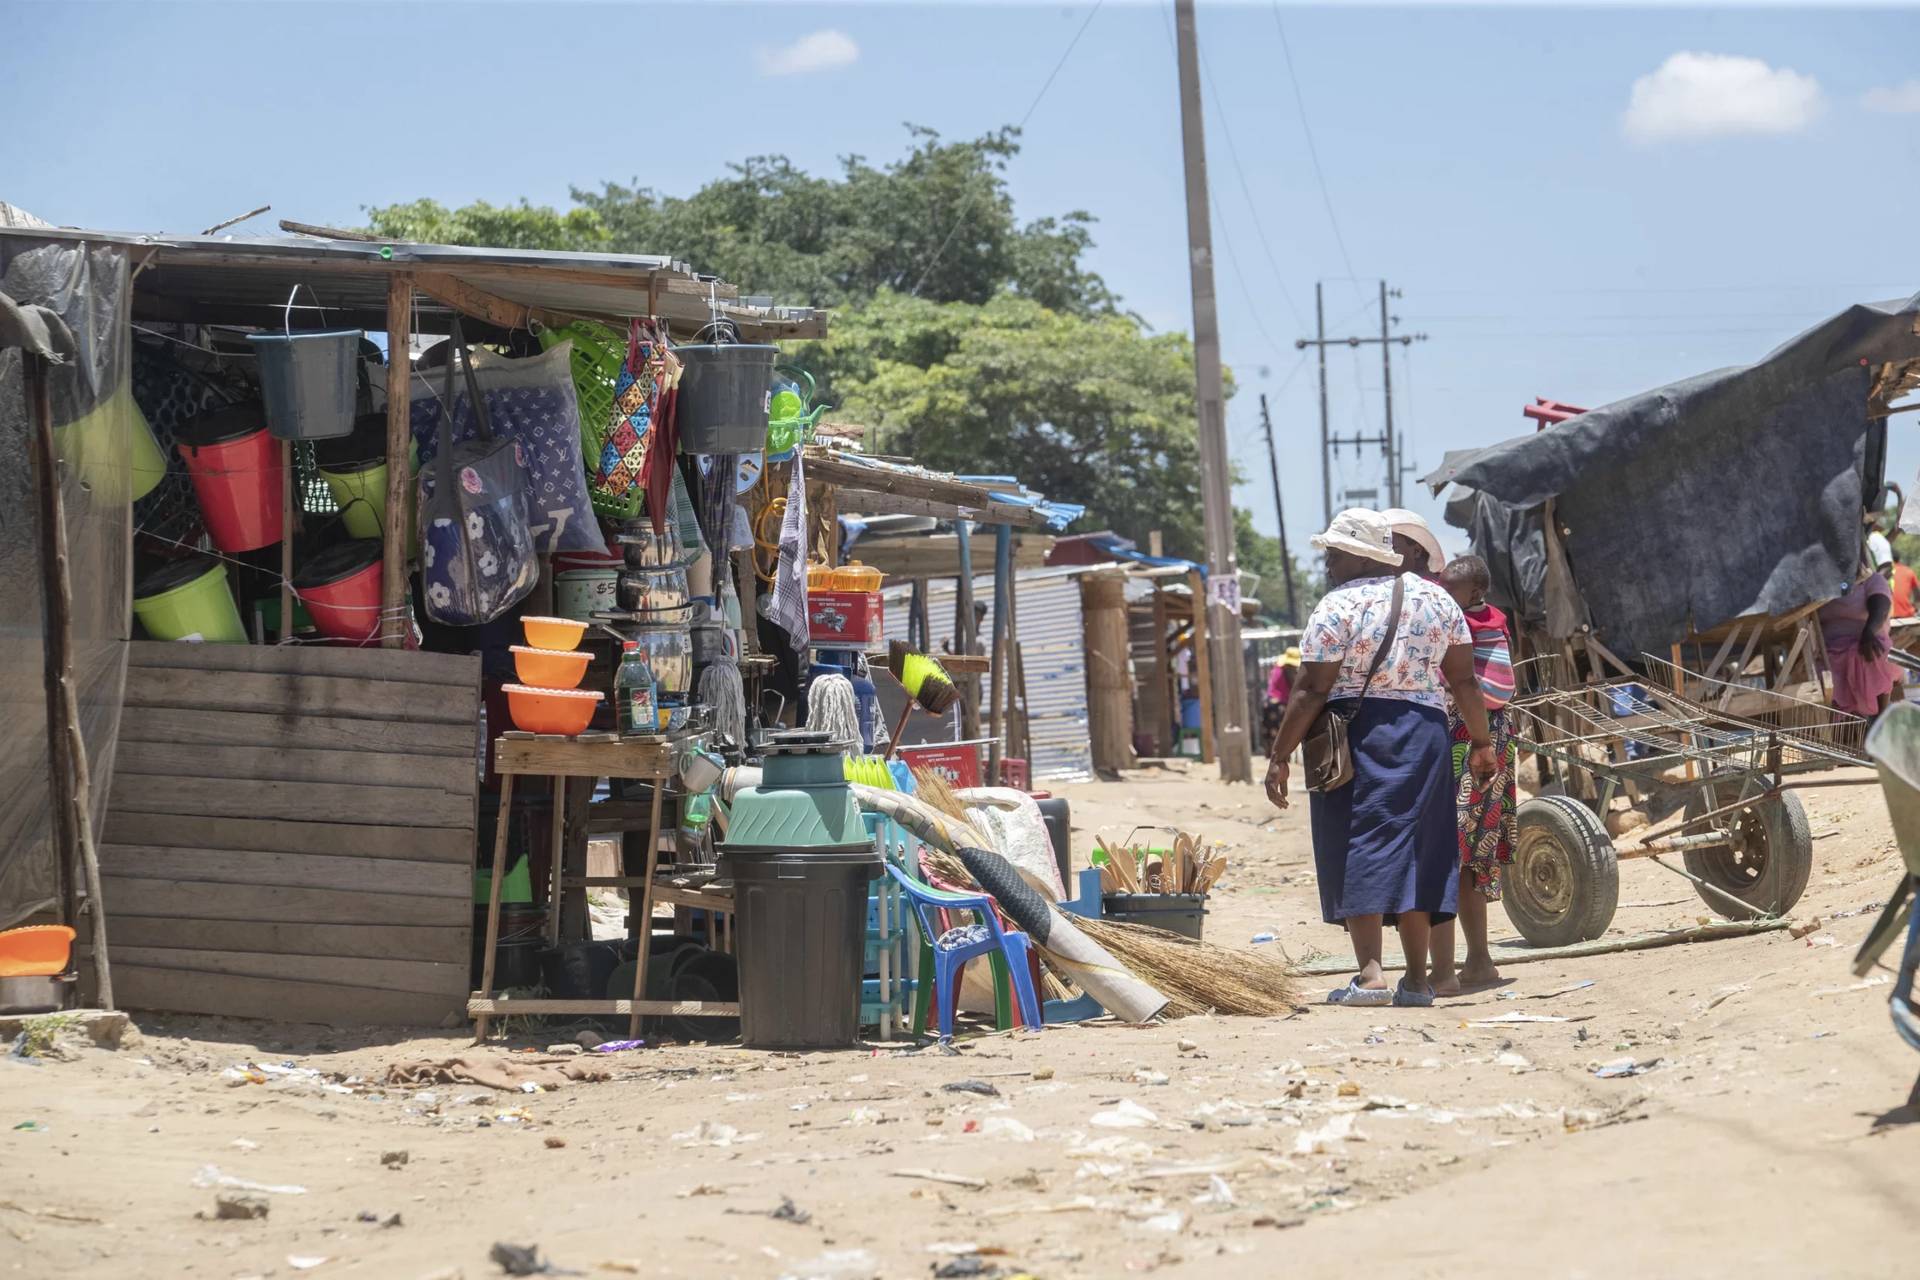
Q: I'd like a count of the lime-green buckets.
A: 3